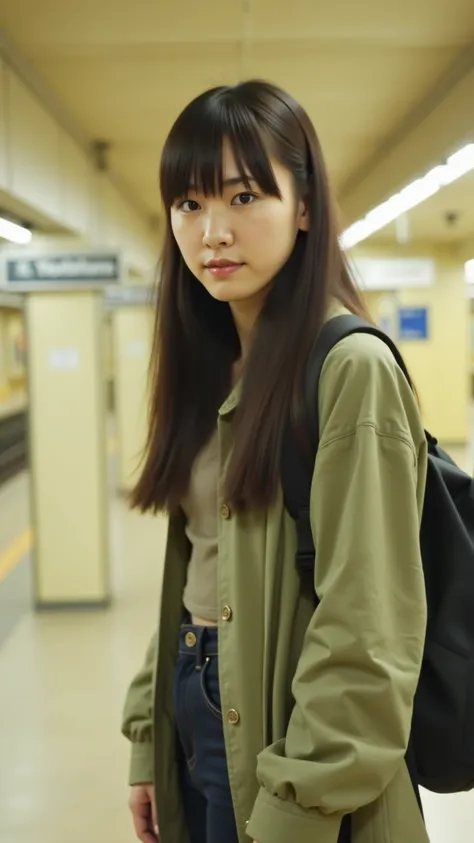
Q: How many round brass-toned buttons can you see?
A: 4